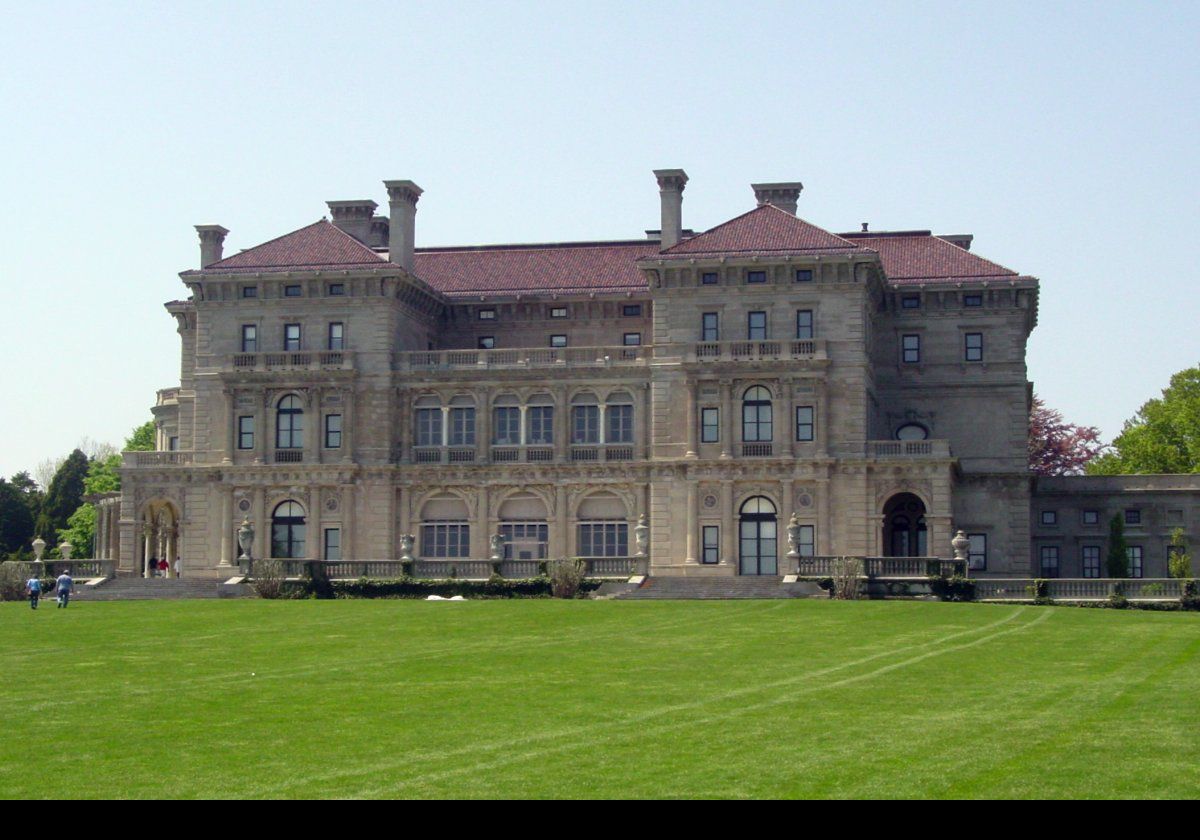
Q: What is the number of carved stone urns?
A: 8